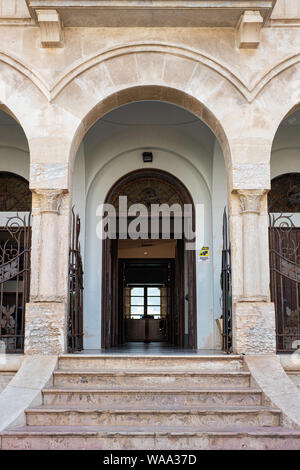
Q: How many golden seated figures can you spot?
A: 0